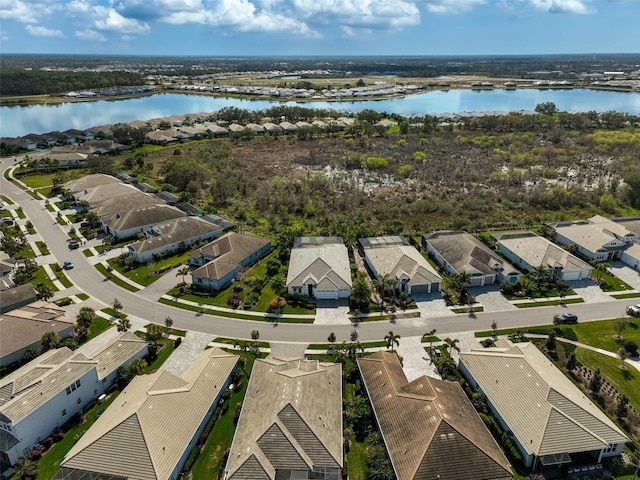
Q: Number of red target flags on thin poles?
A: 0